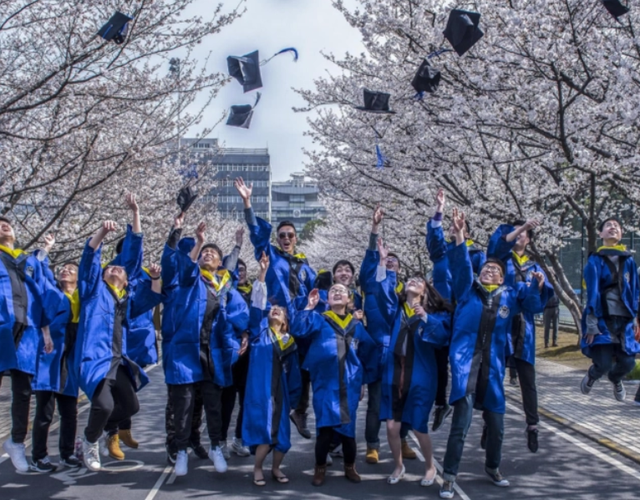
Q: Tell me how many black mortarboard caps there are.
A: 8